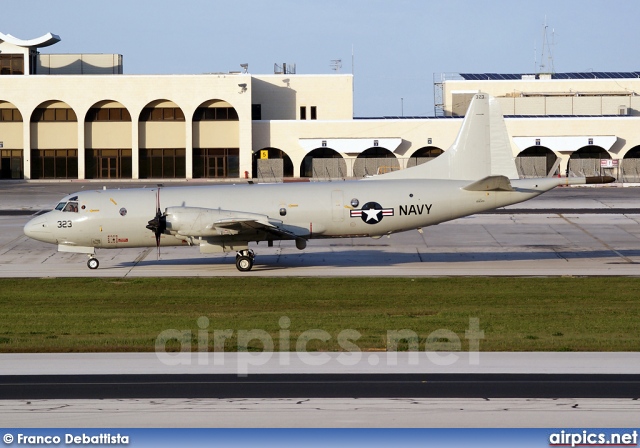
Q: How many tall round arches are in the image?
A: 5